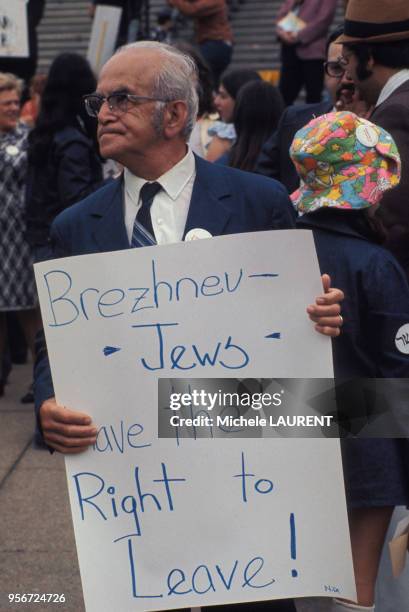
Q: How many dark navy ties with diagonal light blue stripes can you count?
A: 1